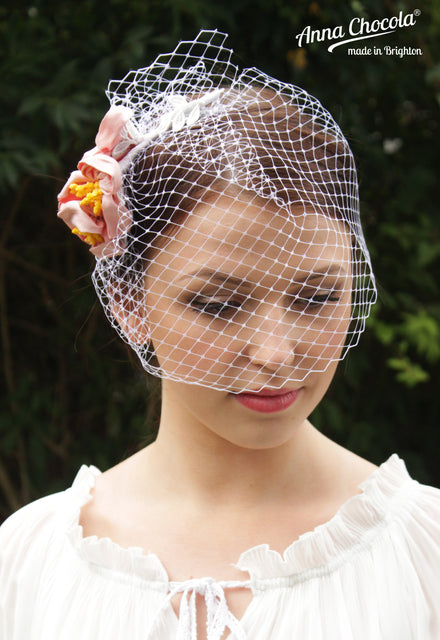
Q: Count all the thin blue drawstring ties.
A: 0